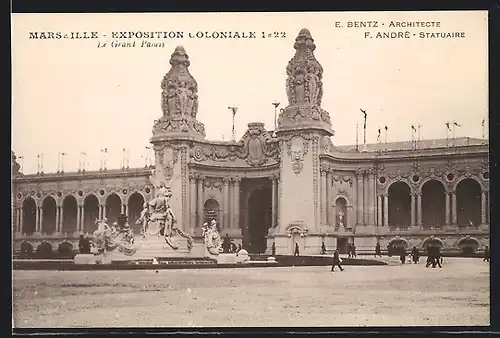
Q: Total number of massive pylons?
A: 2